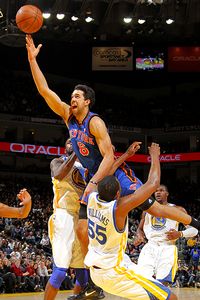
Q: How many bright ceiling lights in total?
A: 7